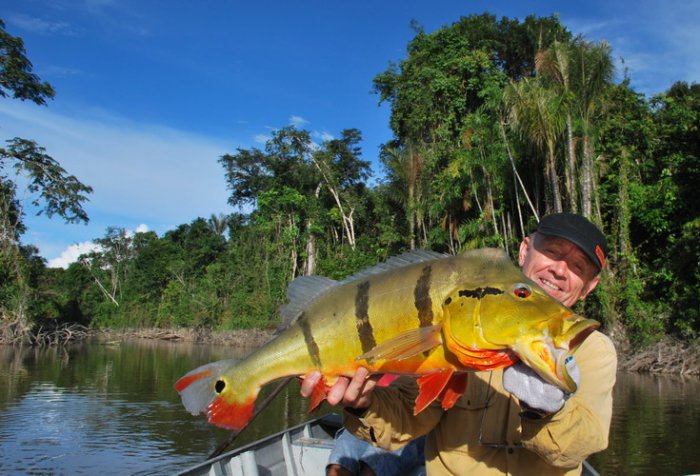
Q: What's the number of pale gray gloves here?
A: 1